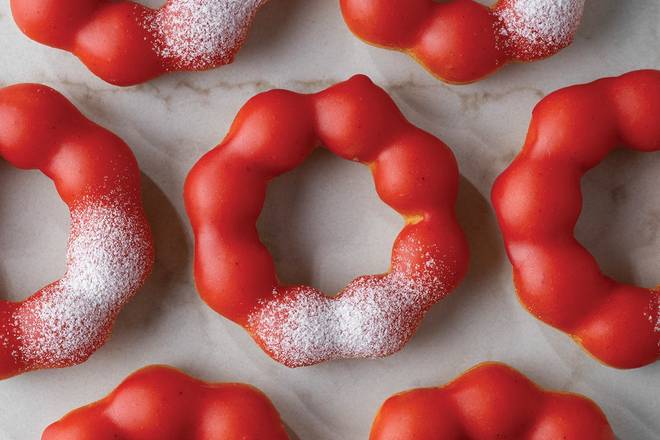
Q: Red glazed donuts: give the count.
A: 7